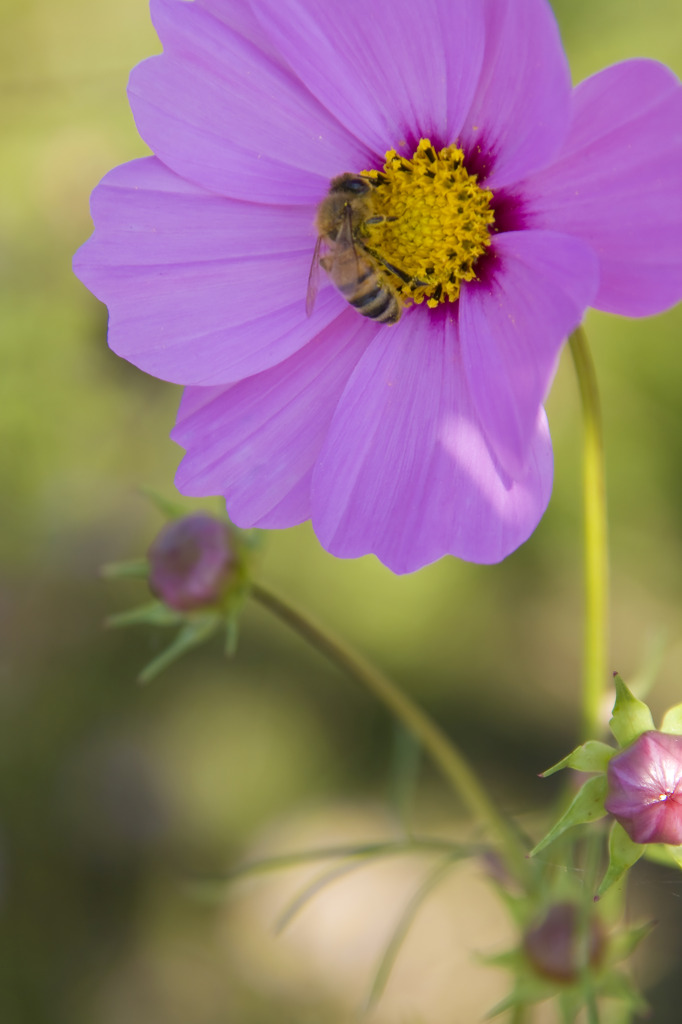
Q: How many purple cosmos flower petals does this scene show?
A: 8